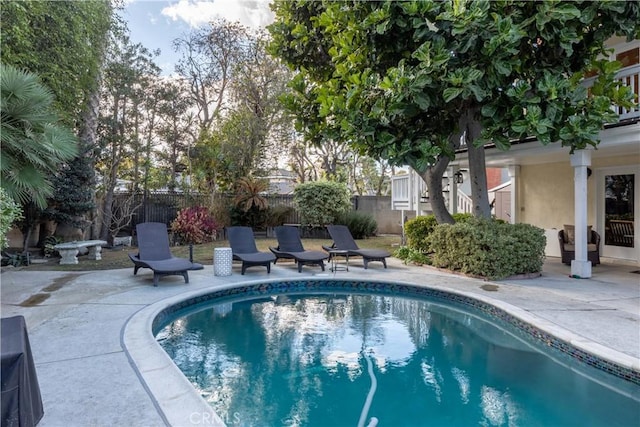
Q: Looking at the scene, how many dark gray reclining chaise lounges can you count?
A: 4